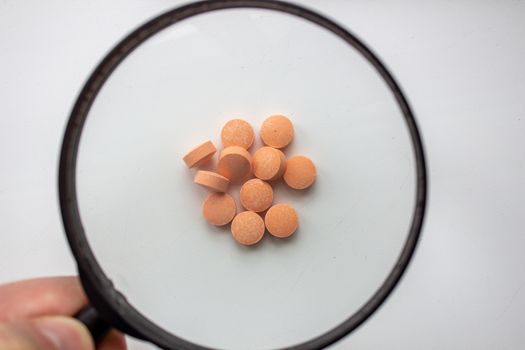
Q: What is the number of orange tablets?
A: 11